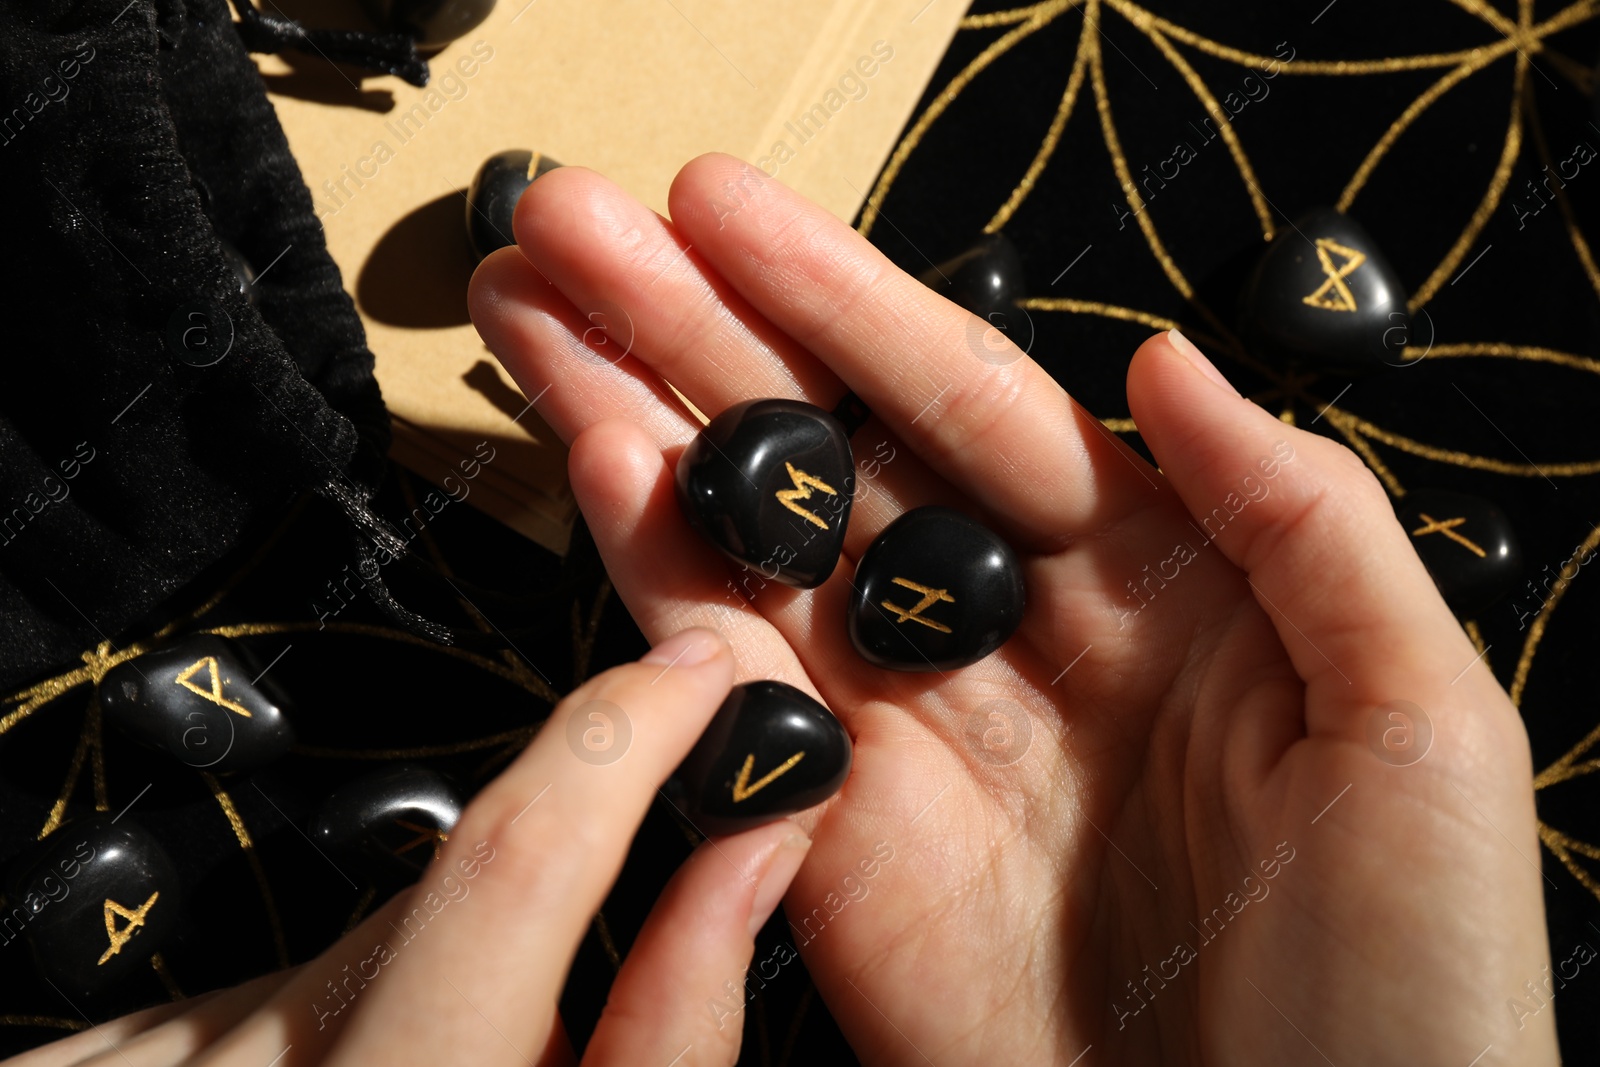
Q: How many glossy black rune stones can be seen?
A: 11